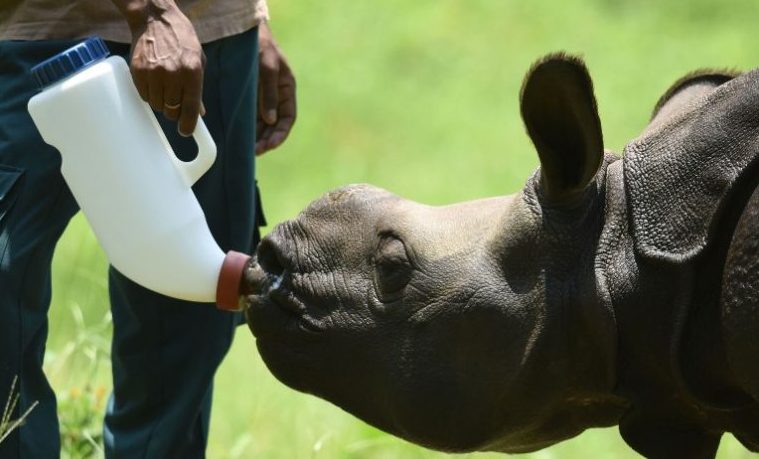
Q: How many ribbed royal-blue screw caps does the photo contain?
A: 1